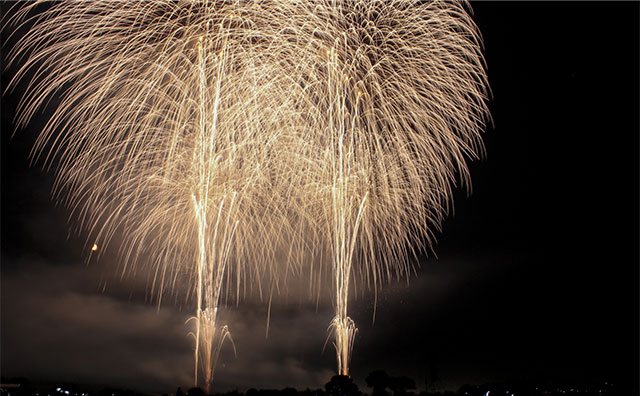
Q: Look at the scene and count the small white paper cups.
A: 0